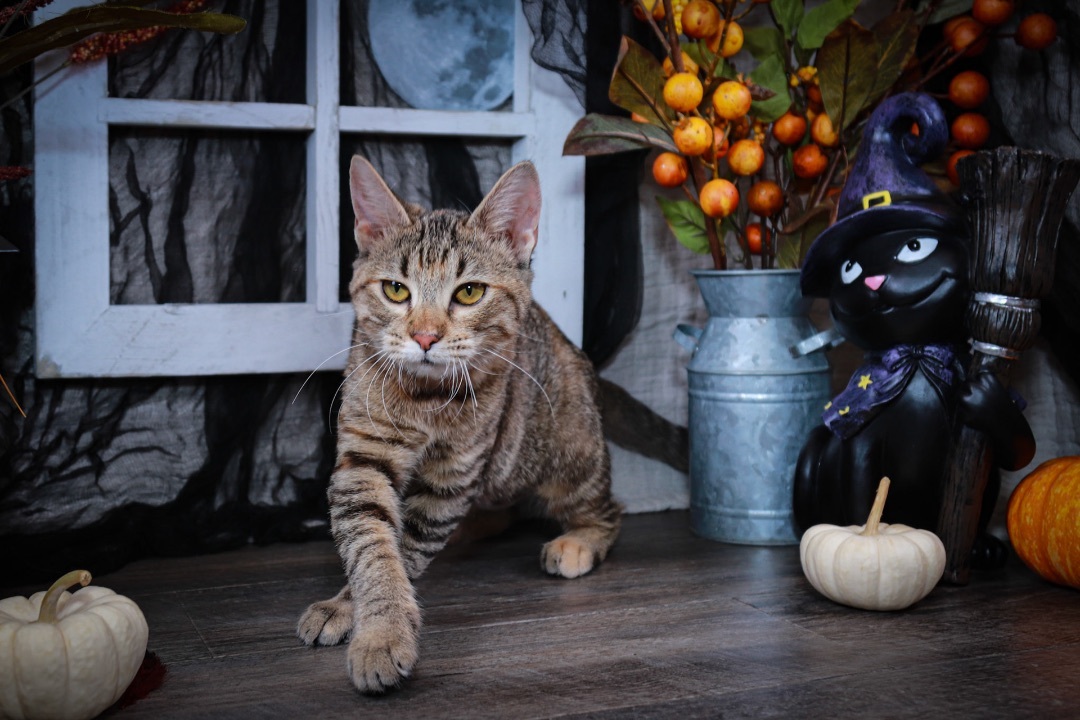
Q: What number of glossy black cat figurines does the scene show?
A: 1